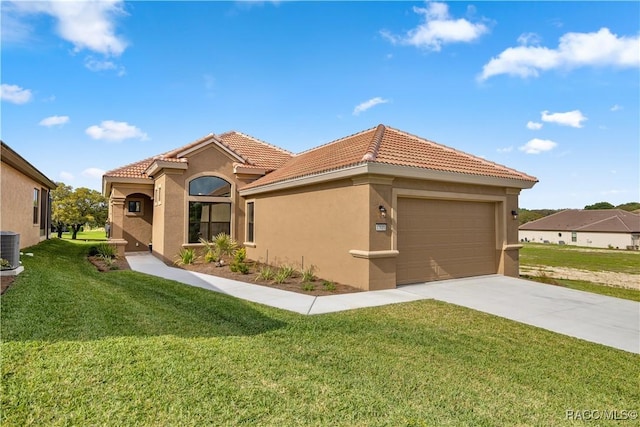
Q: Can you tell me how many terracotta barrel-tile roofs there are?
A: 1